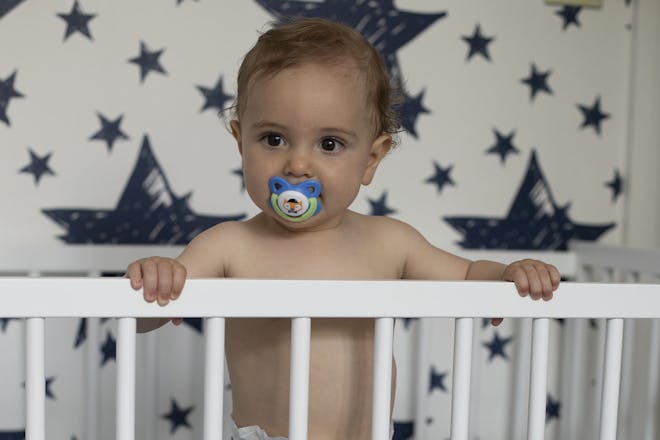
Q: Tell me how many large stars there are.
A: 3